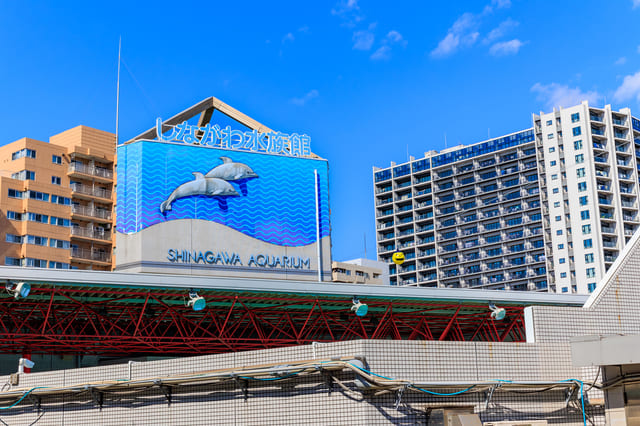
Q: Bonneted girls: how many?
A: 0